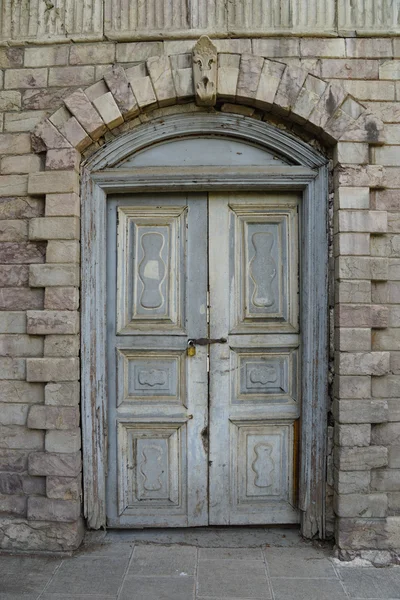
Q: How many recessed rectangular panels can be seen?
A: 6